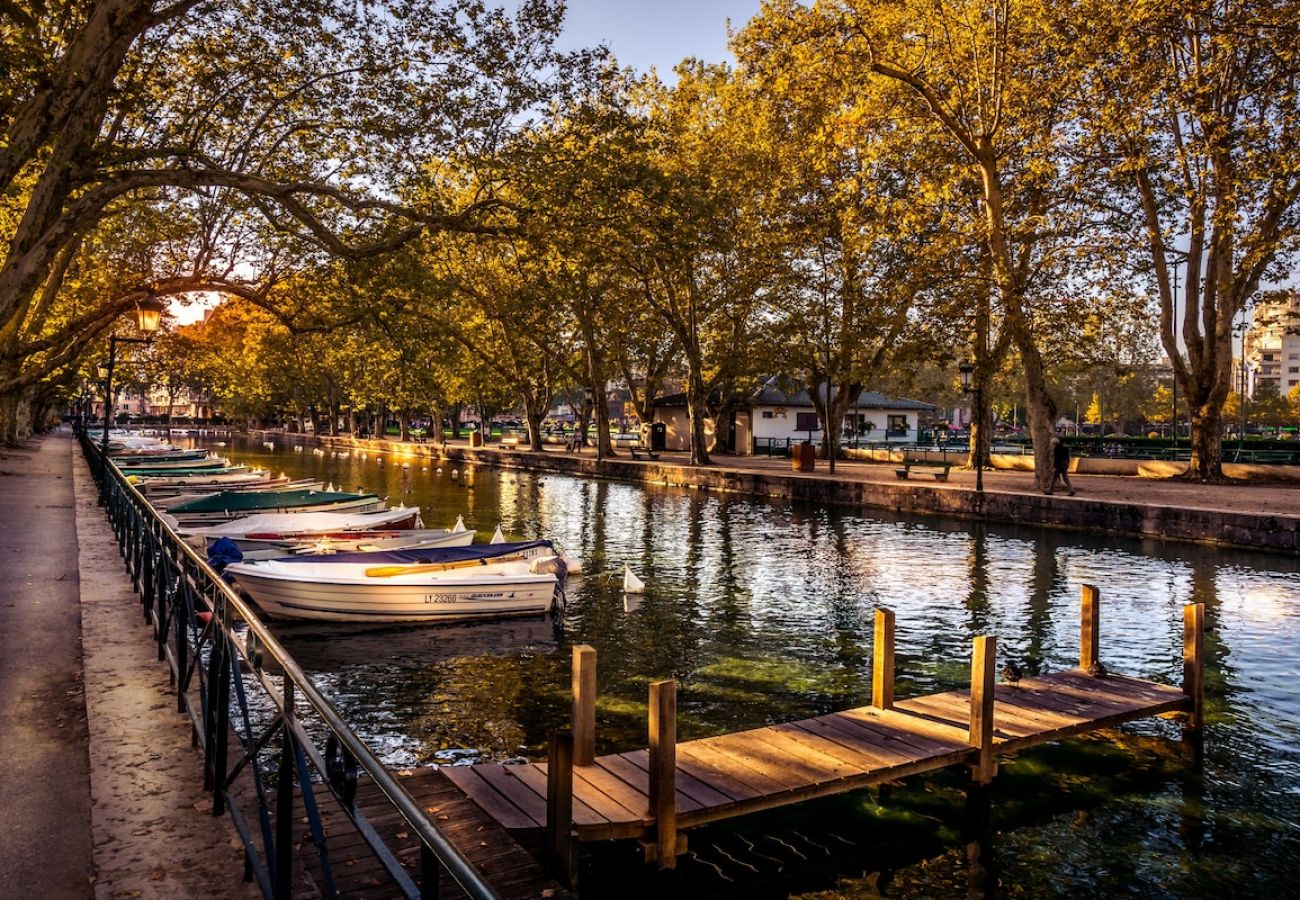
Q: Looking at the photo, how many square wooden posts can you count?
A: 7